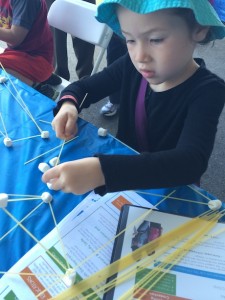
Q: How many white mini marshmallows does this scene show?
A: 11